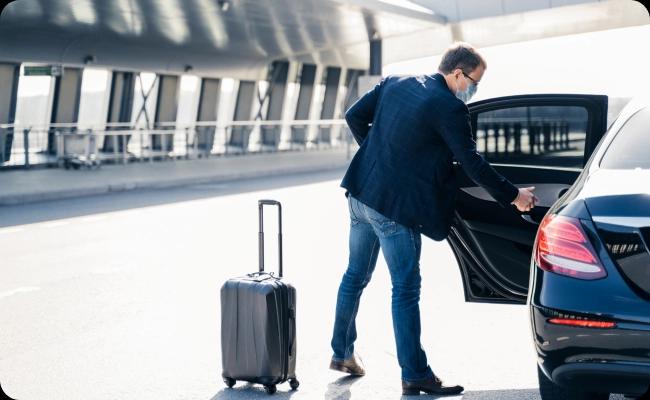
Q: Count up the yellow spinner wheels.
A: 0